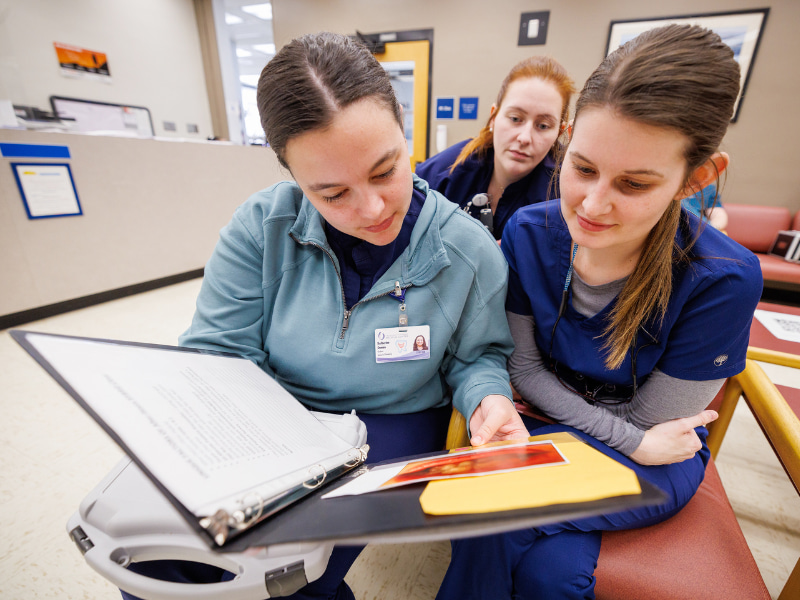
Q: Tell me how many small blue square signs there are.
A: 2